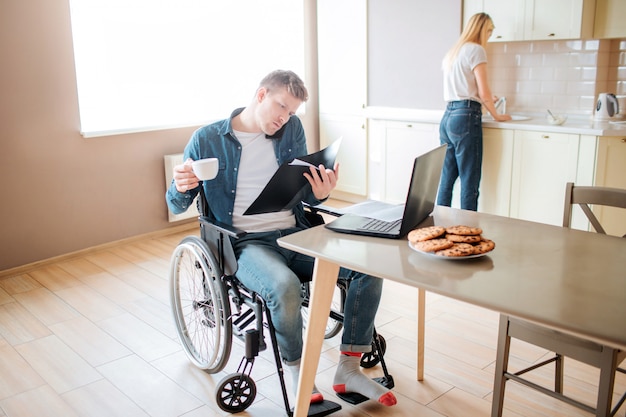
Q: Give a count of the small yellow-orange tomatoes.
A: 0